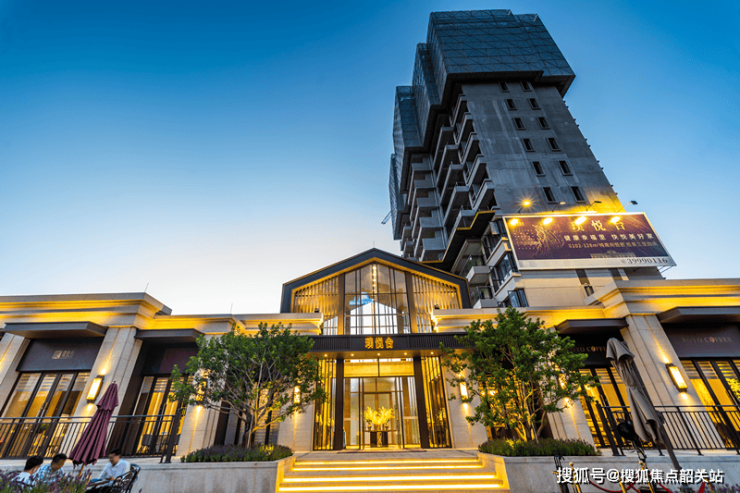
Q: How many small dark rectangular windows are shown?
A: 12